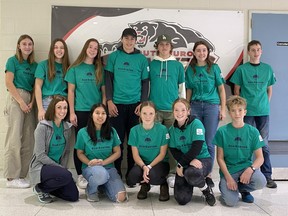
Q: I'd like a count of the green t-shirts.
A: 12